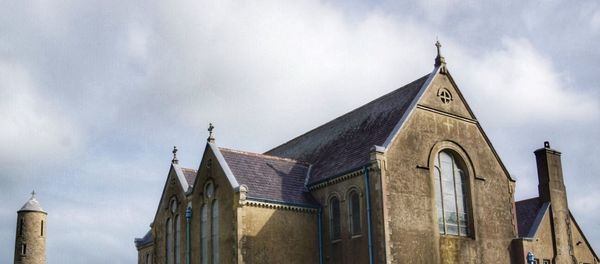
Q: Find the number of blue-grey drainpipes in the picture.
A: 3